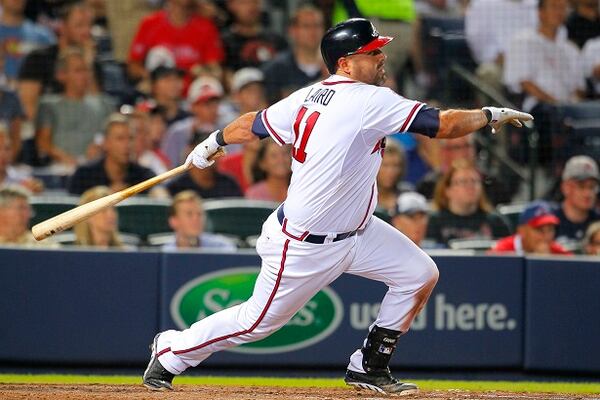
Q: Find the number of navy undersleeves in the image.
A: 2